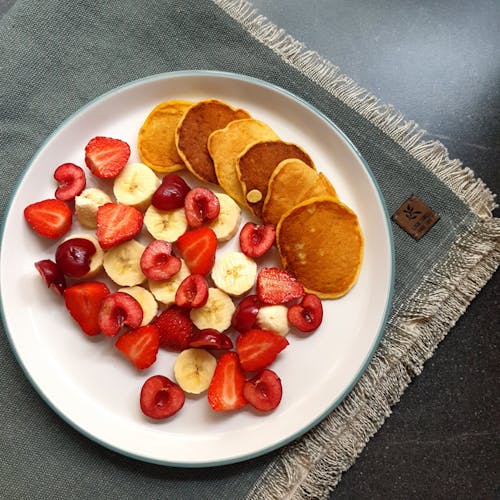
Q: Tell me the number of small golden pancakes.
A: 6